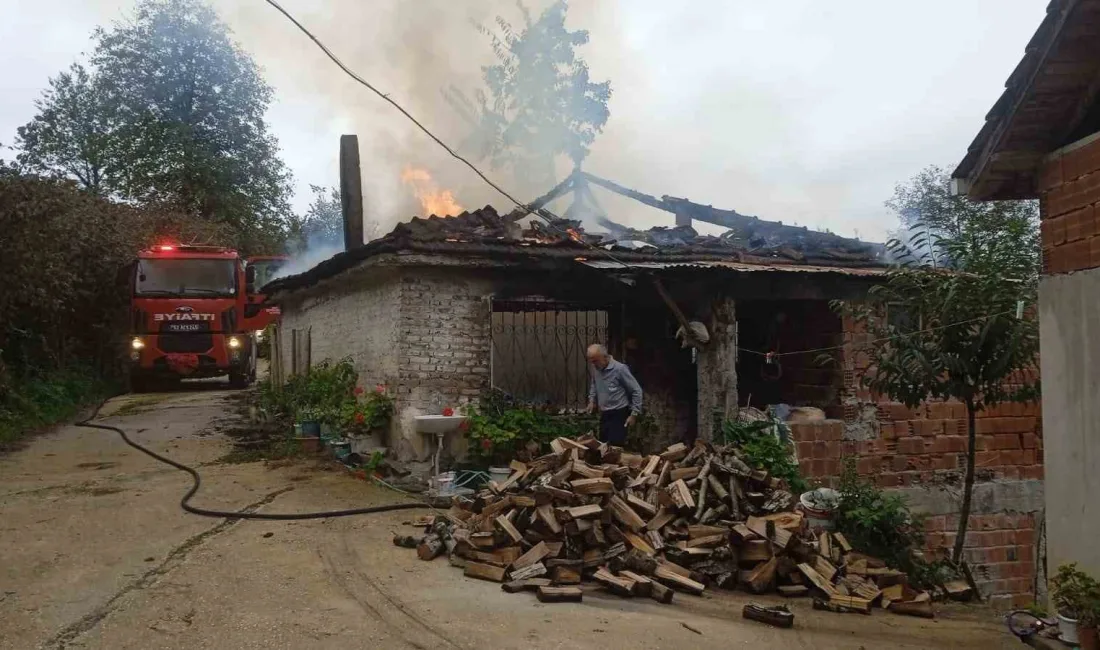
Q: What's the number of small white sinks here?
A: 1